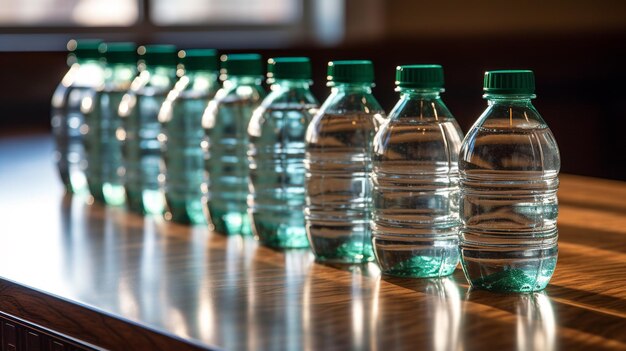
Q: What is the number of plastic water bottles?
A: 9